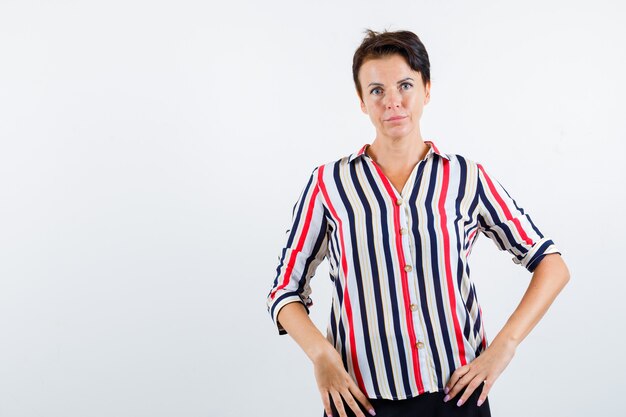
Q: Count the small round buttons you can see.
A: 5